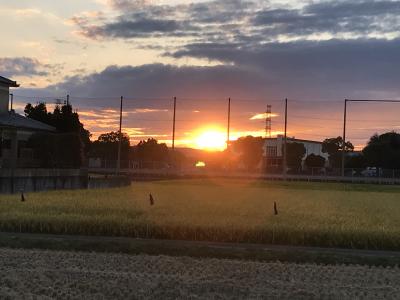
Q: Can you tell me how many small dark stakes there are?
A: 3